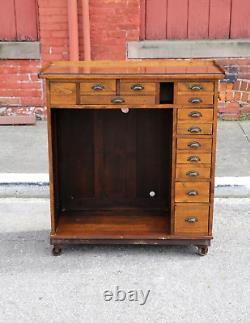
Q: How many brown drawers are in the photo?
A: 12